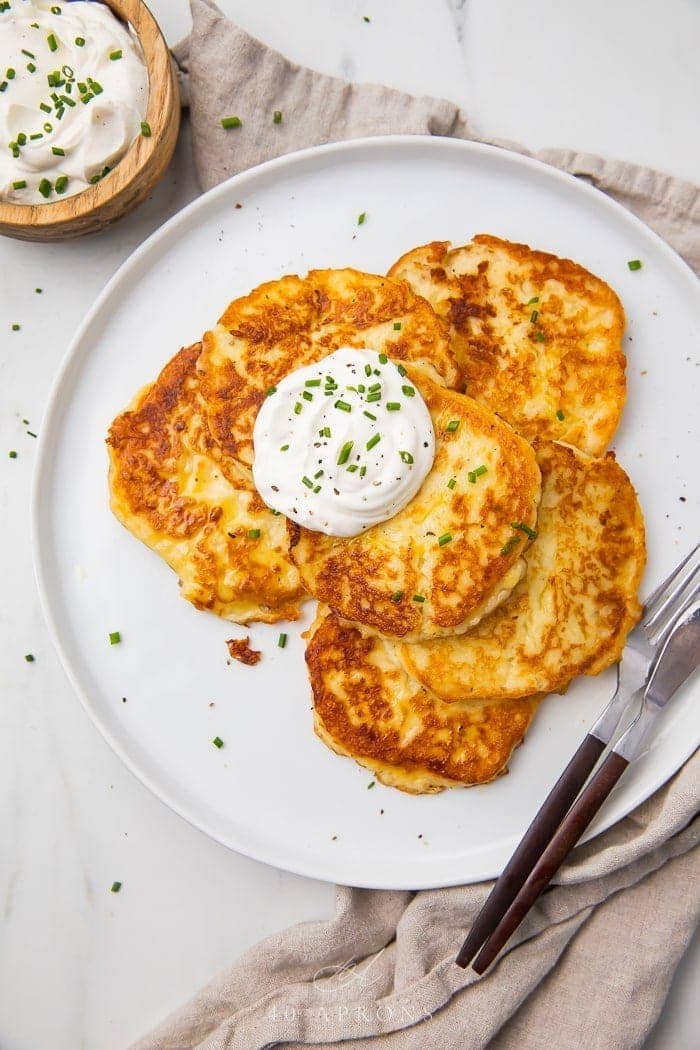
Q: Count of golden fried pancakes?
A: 6